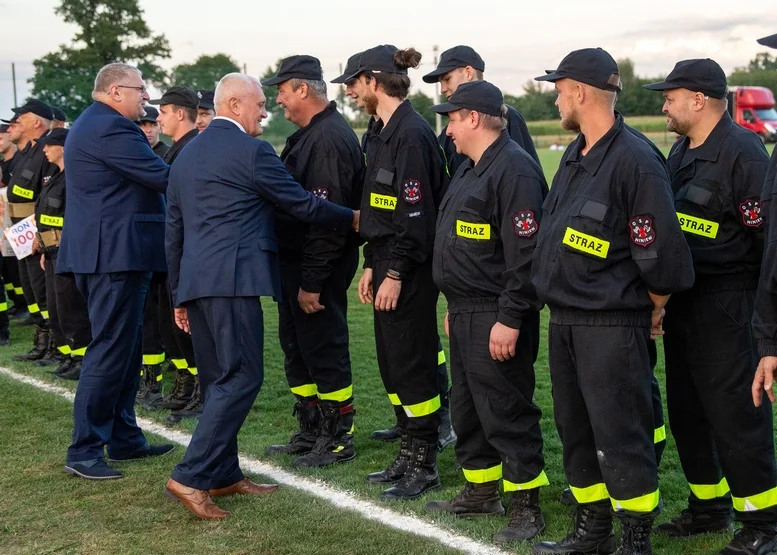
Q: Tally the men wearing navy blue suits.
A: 2